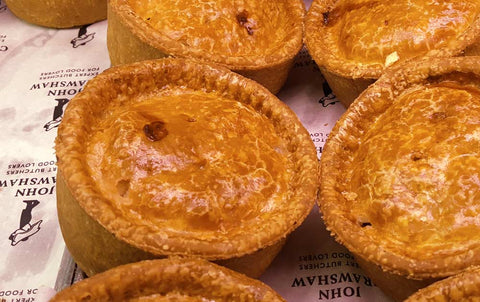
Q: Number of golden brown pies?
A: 7